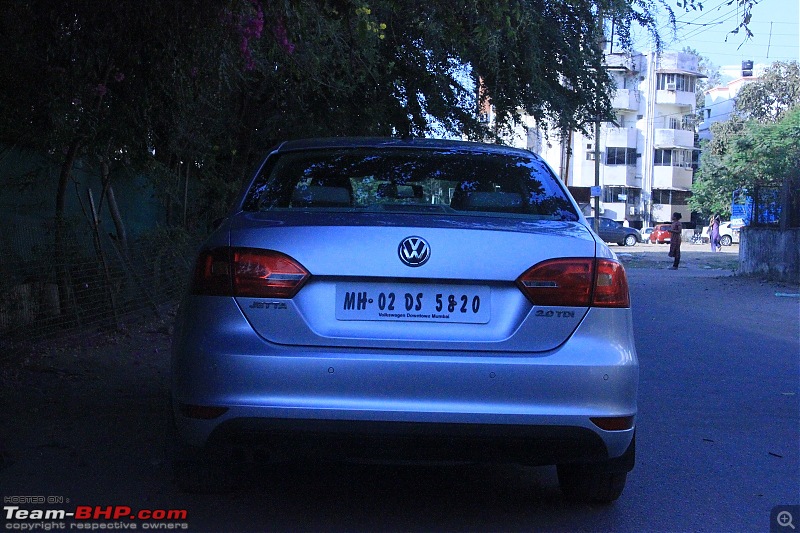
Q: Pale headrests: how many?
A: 2